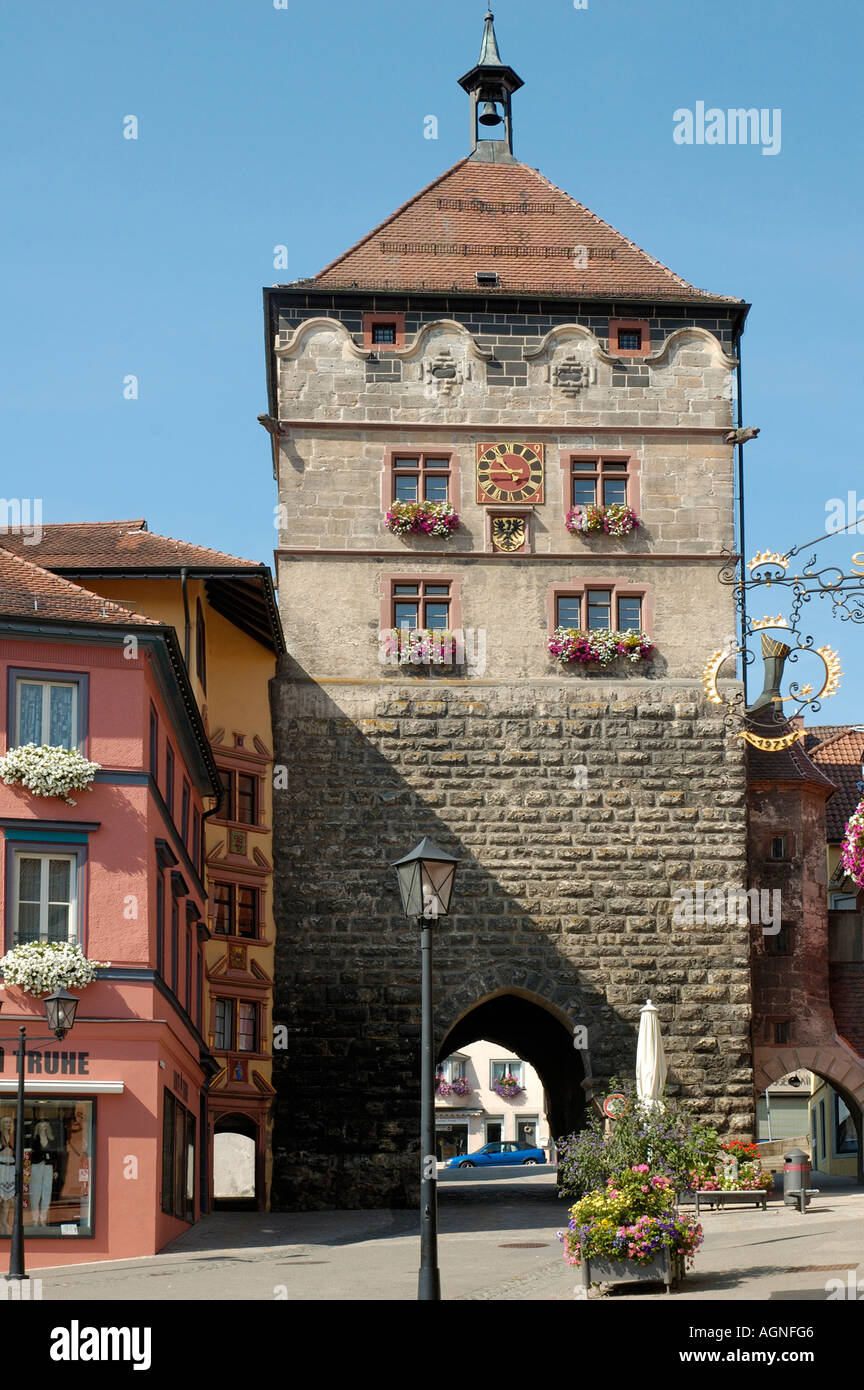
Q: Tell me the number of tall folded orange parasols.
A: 0